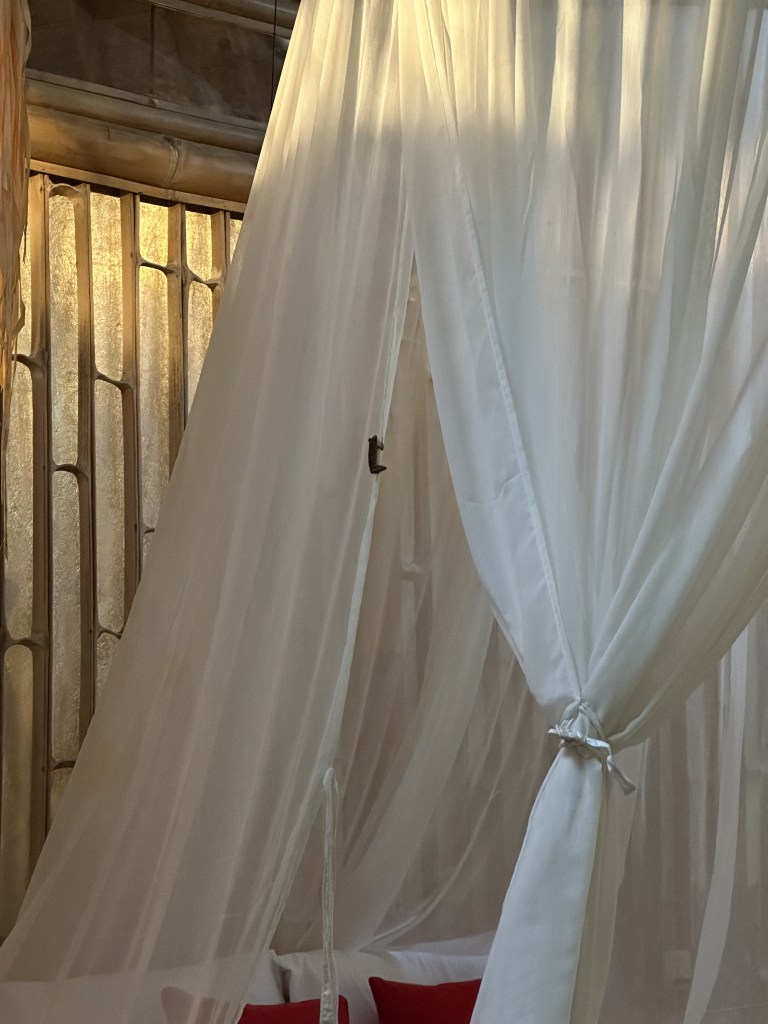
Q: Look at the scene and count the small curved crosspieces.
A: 10